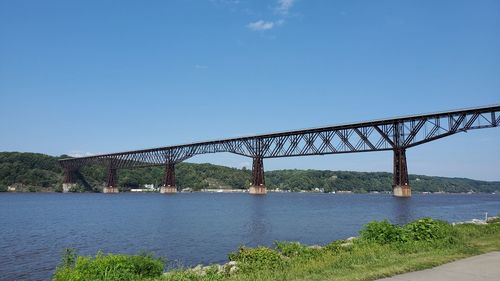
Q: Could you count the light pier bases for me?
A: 5